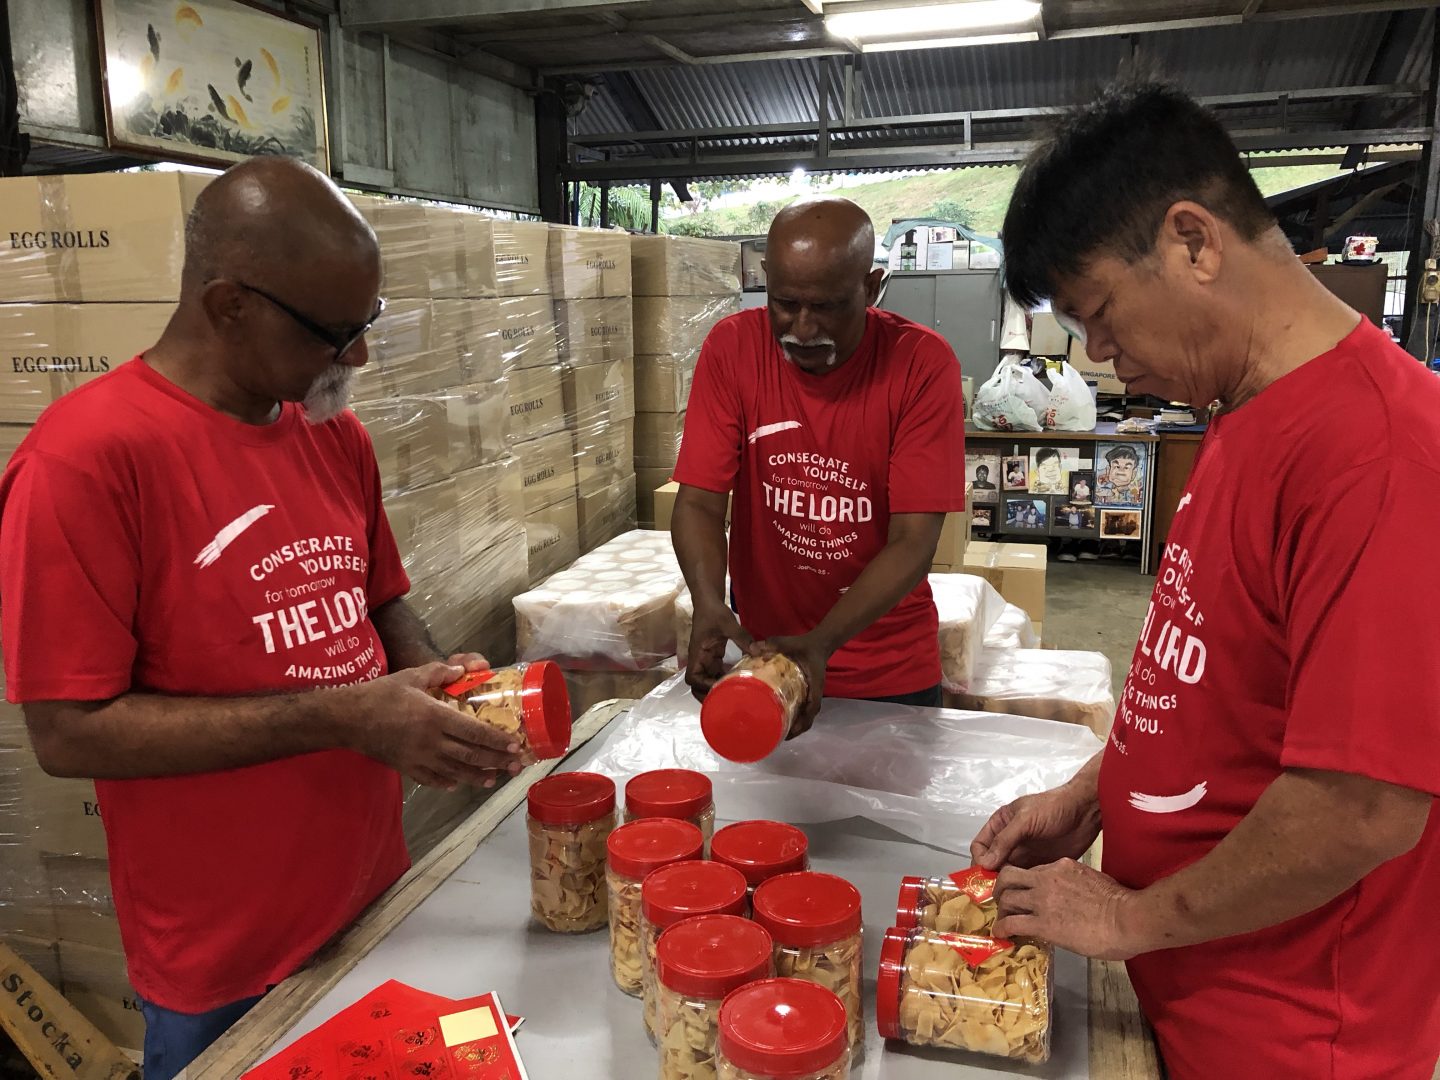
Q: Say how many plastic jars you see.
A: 12